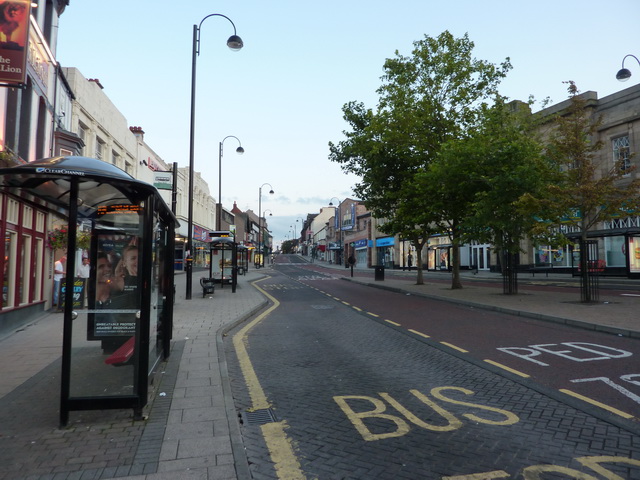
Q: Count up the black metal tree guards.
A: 2